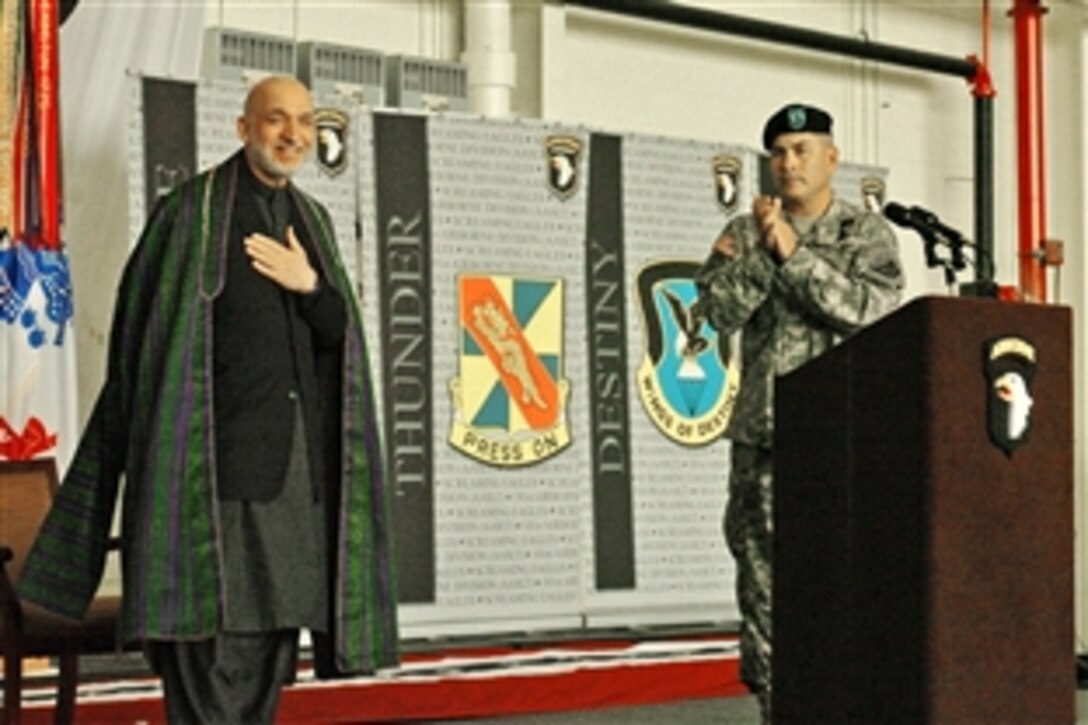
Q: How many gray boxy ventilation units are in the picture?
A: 3